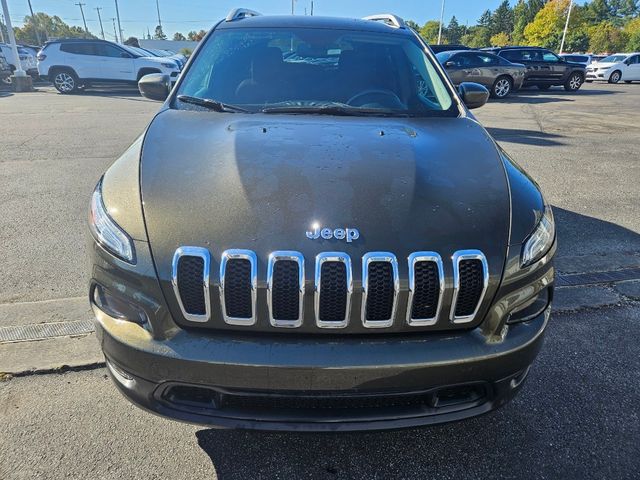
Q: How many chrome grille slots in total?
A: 7